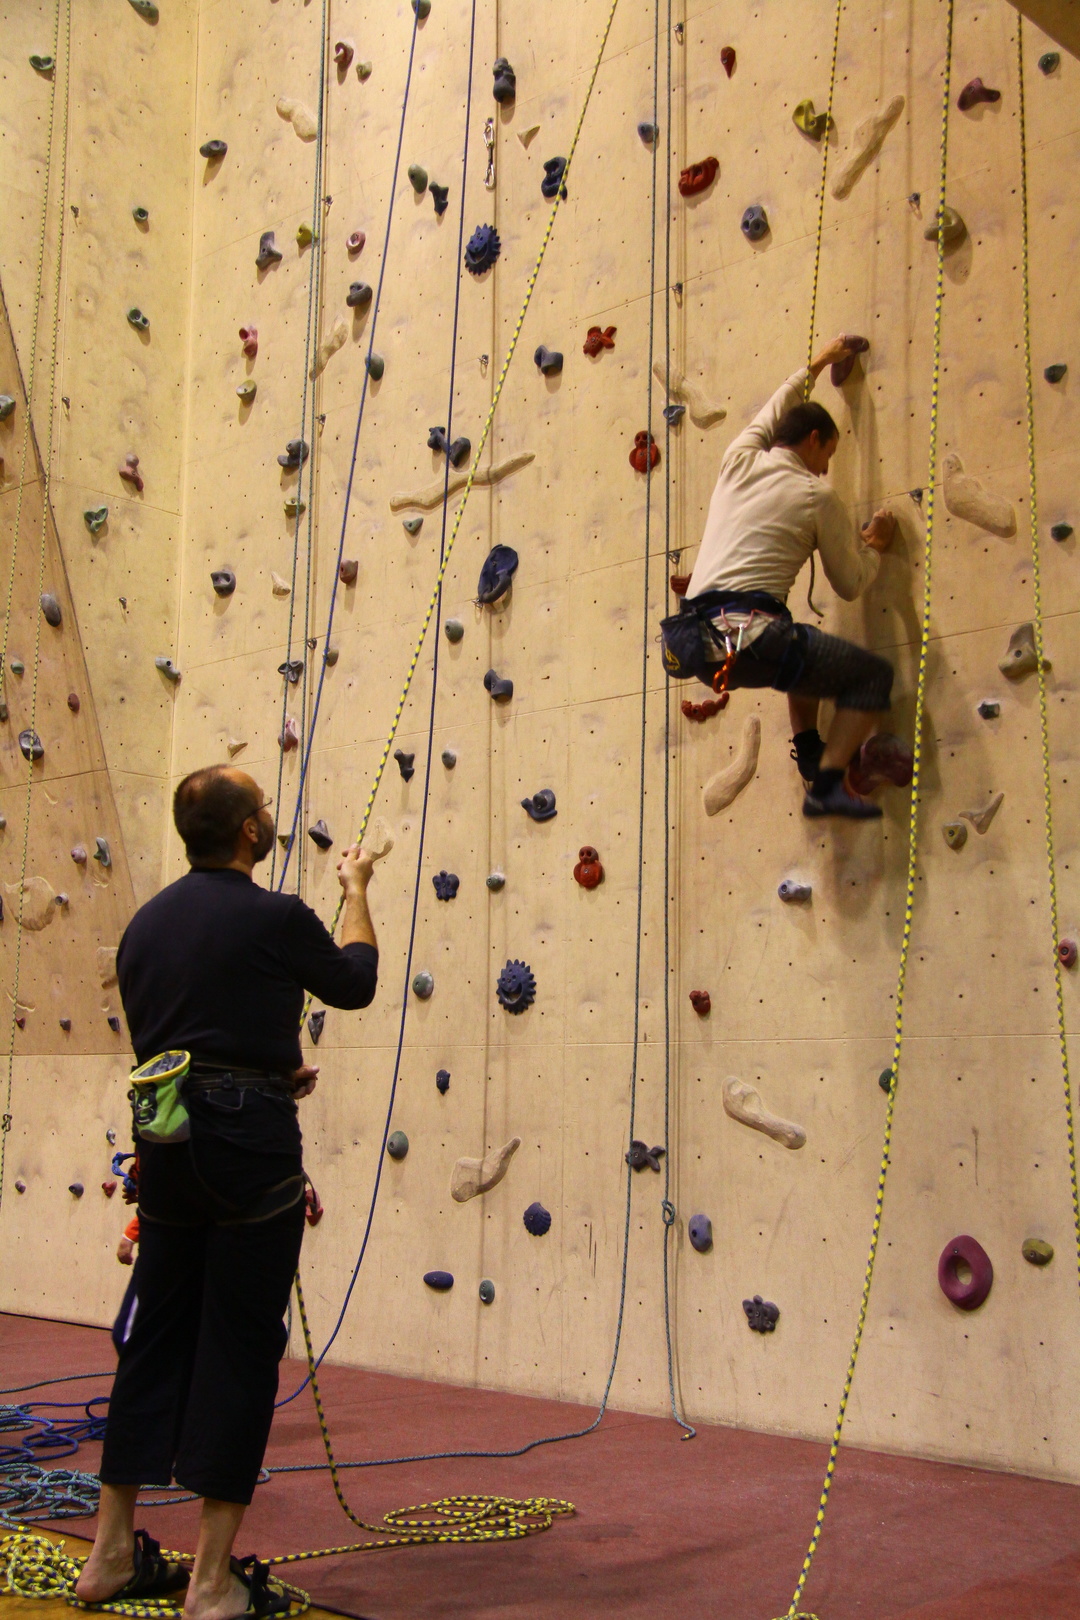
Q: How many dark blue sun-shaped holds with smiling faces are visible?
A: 2